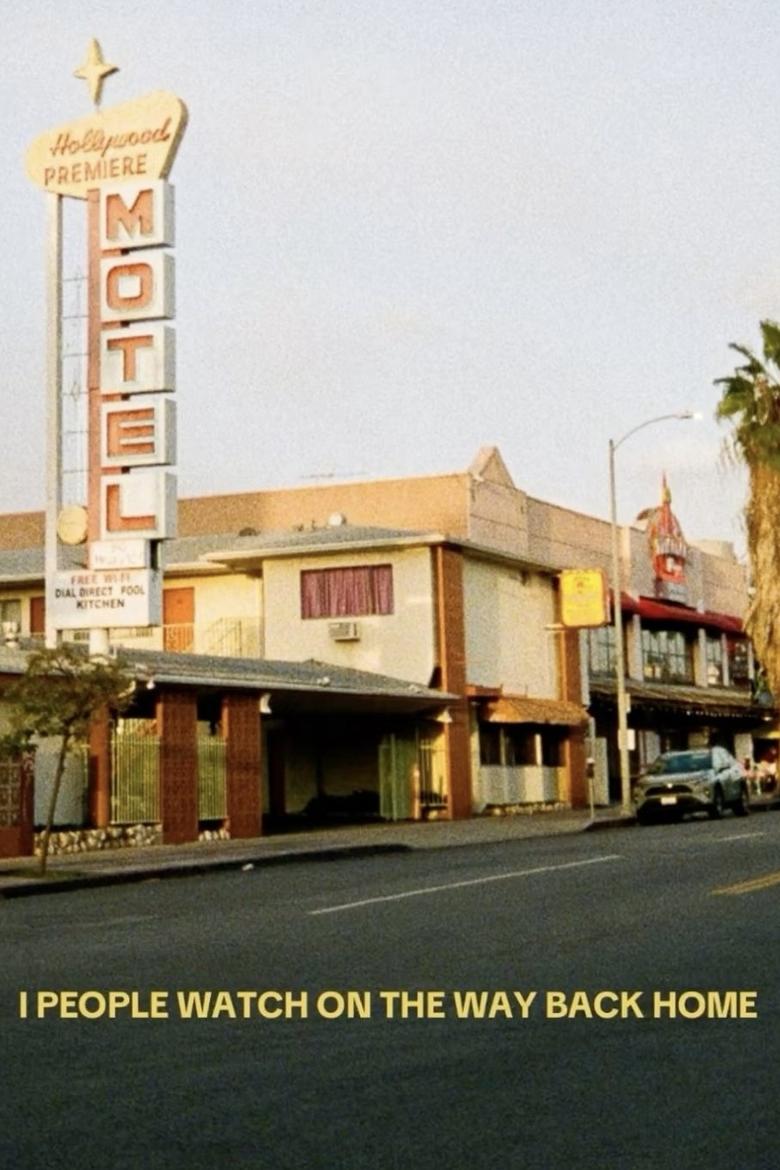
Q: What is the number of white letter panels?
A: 5